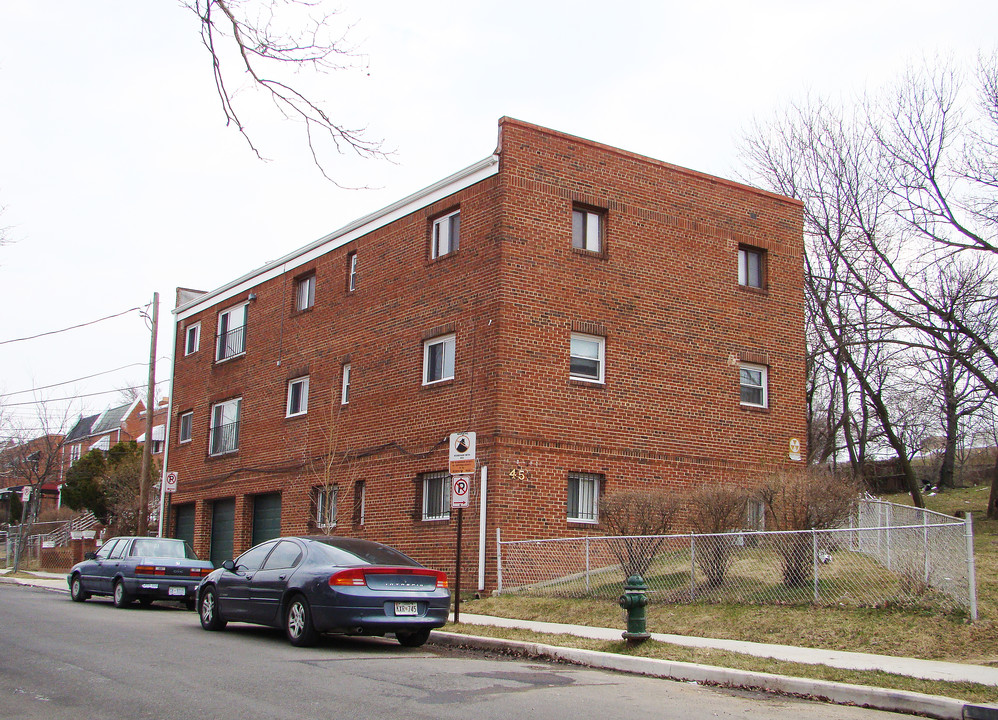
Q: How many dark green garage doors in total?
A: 3